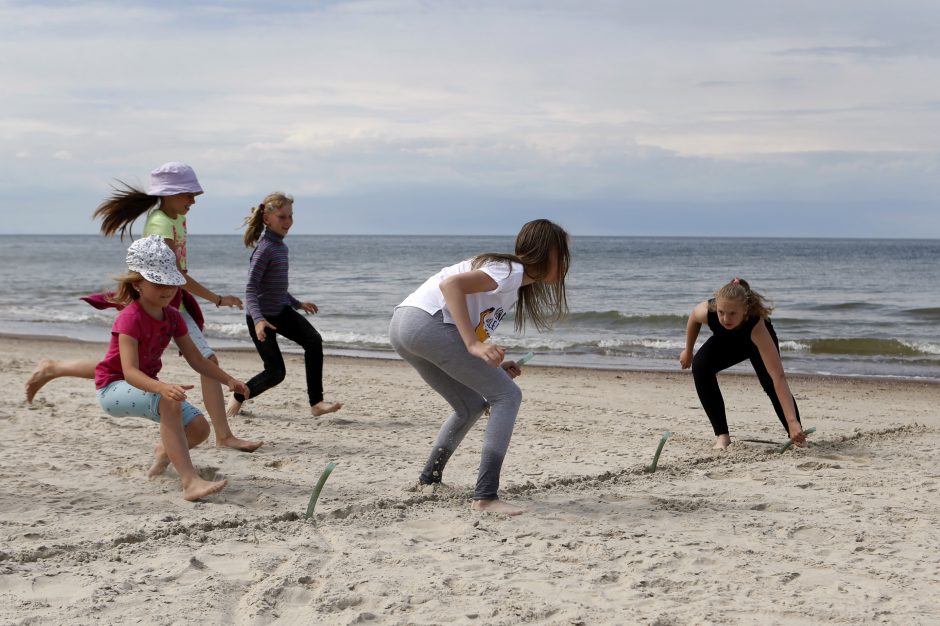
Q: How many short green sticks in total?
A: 4